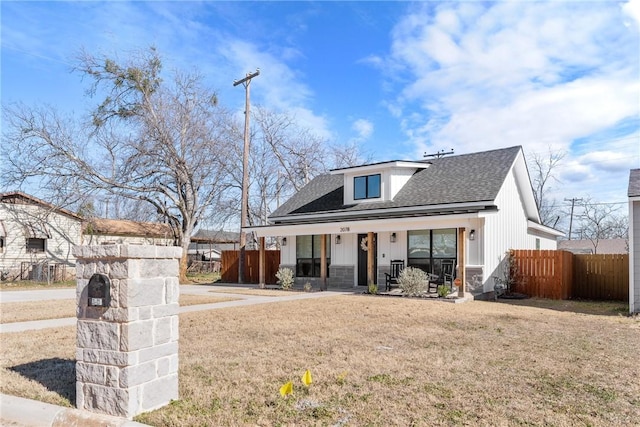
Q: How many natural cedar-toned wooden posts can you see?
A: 4